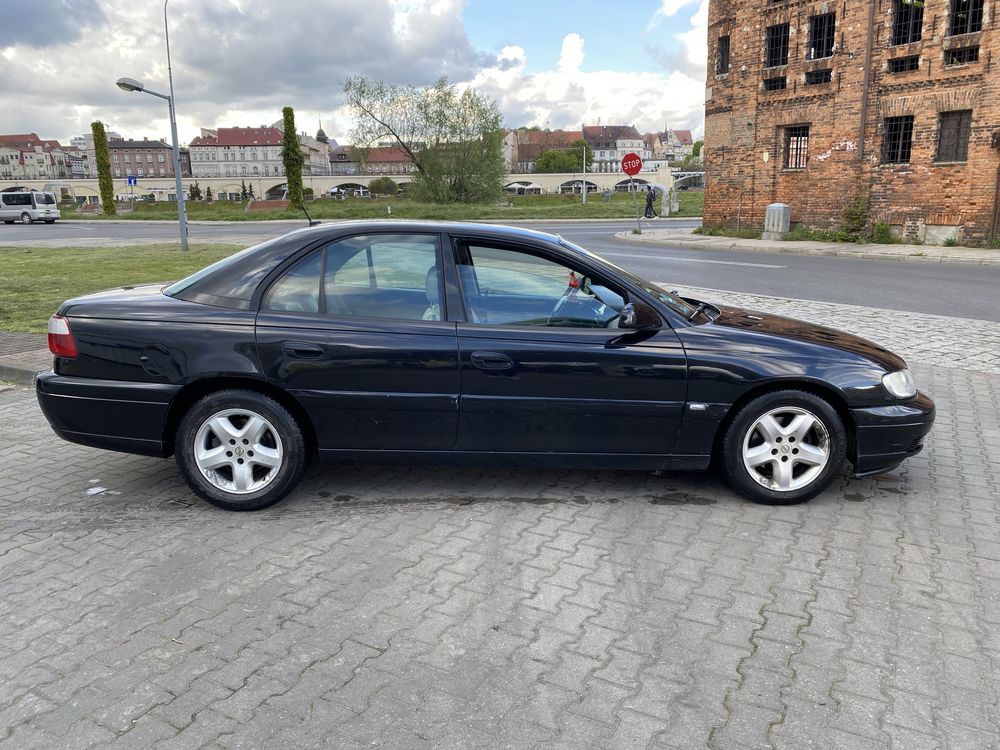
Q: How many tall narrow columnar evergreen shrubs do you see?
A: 2